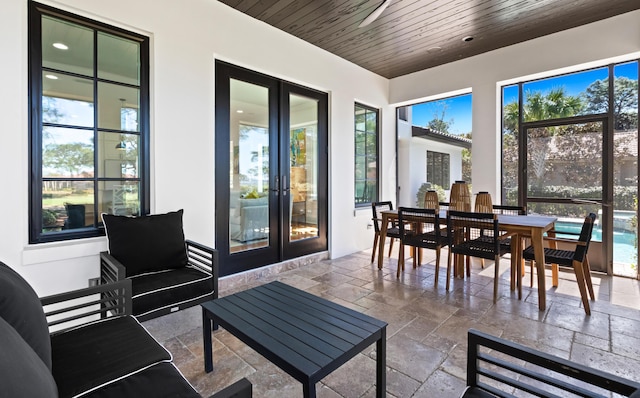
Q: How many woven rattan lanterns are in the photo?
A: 3